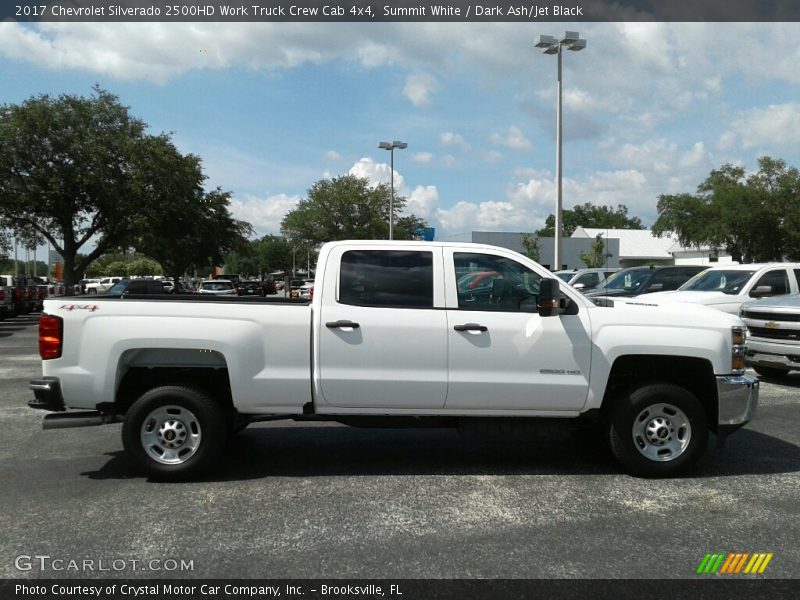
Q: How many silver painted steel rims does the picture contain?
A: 2